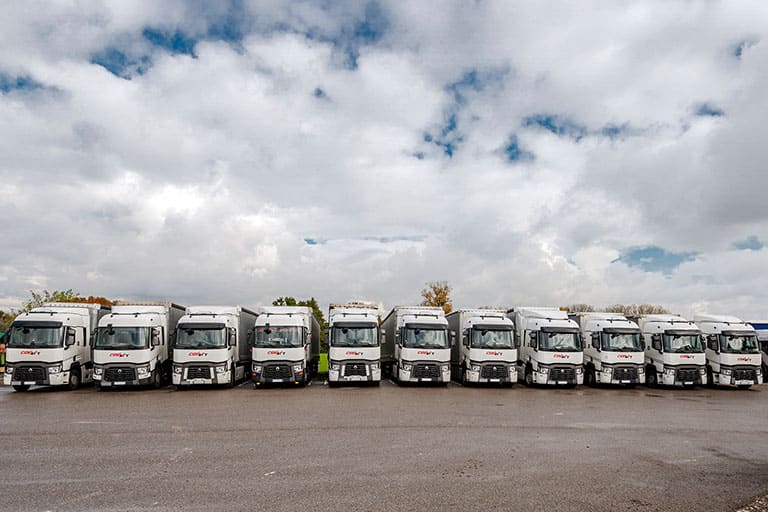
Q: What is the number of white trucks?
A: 11